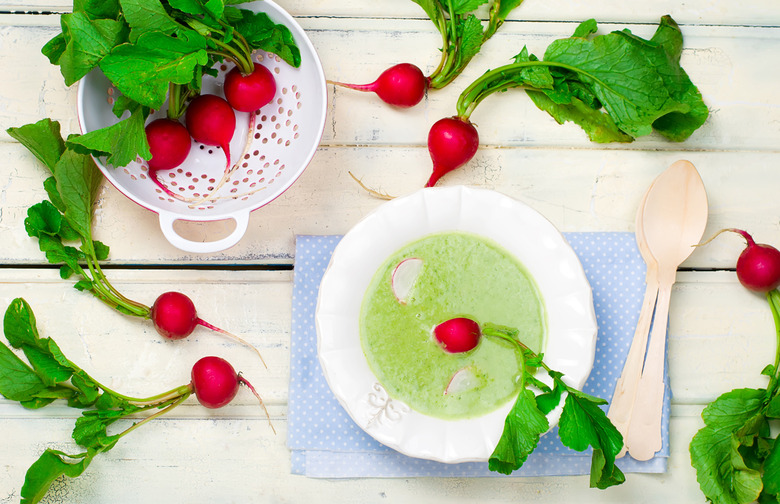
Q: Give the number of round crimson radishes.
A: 9